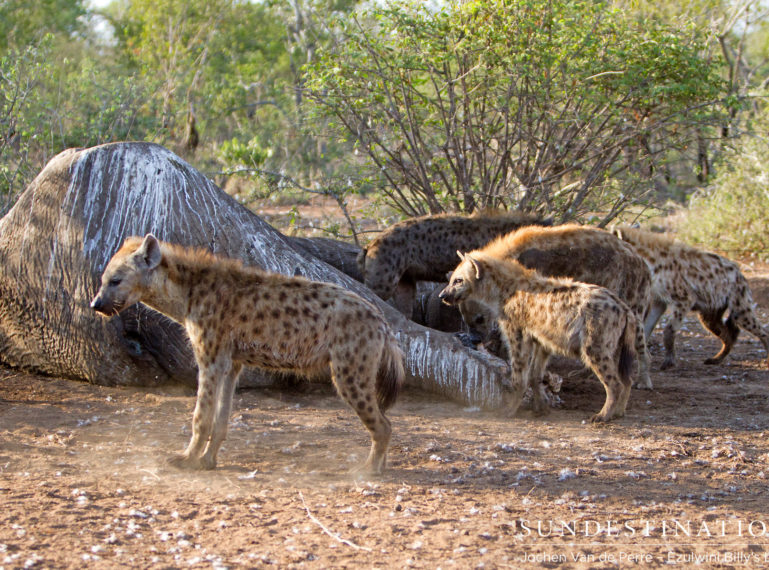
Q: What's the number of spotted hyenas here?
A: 5